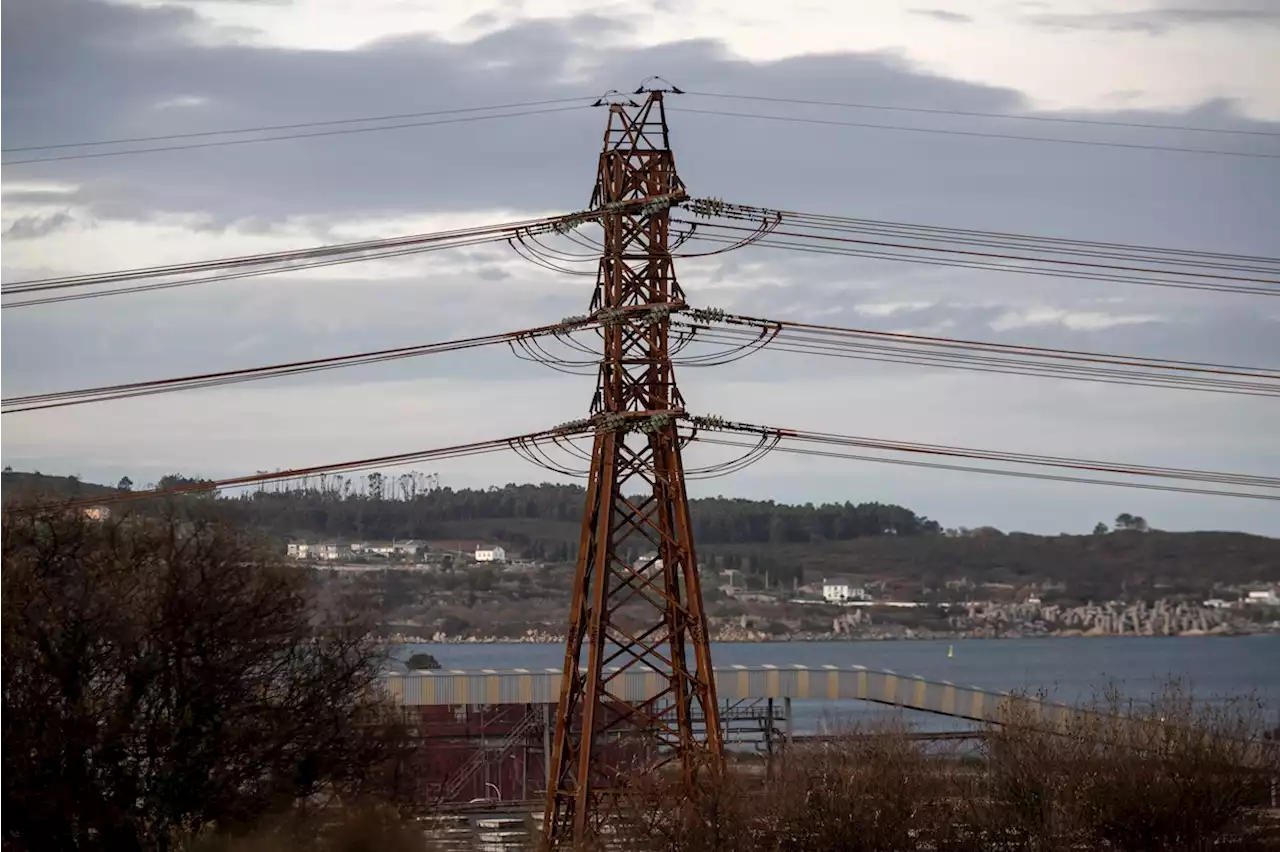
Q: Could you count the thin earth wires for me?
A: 2